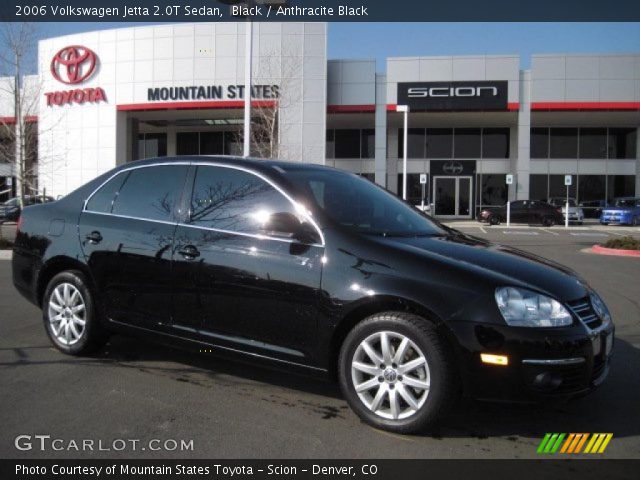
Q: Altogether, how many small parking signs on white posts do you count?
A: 3